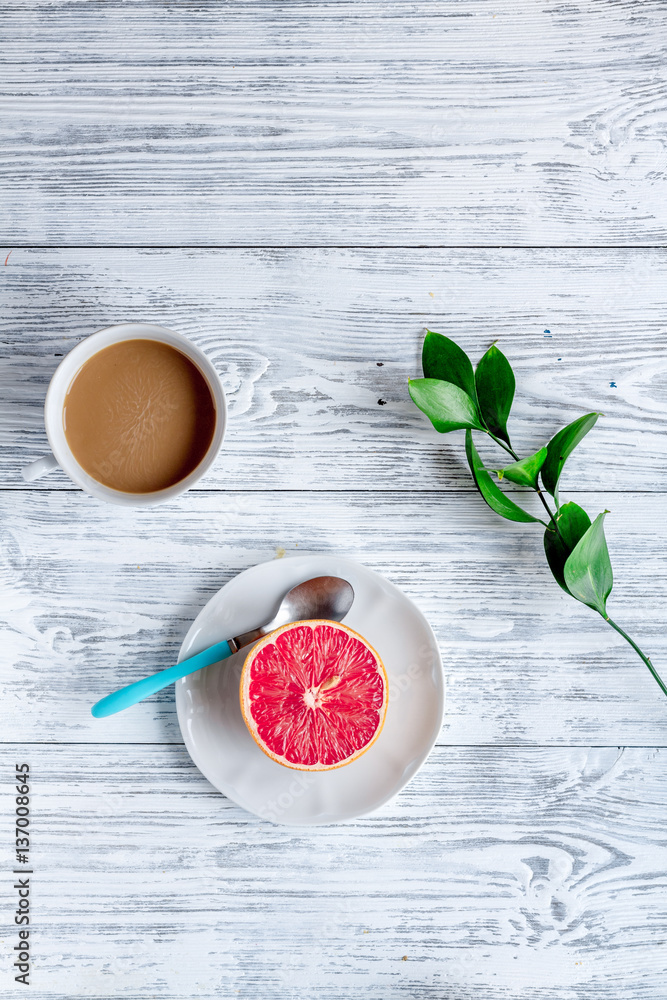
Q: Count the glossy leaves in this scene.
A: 8